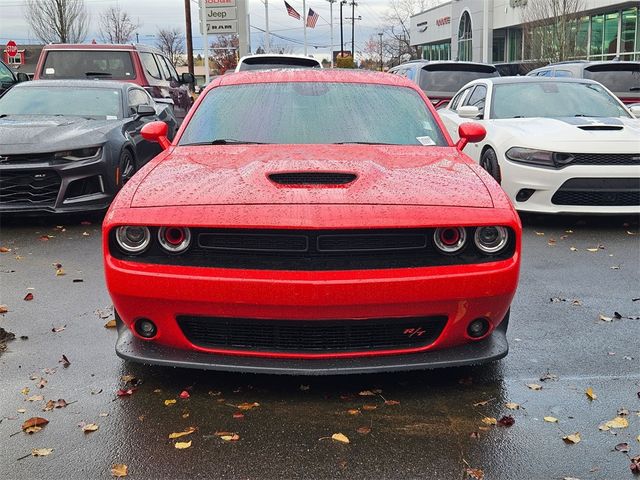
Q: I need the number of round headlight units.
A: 4